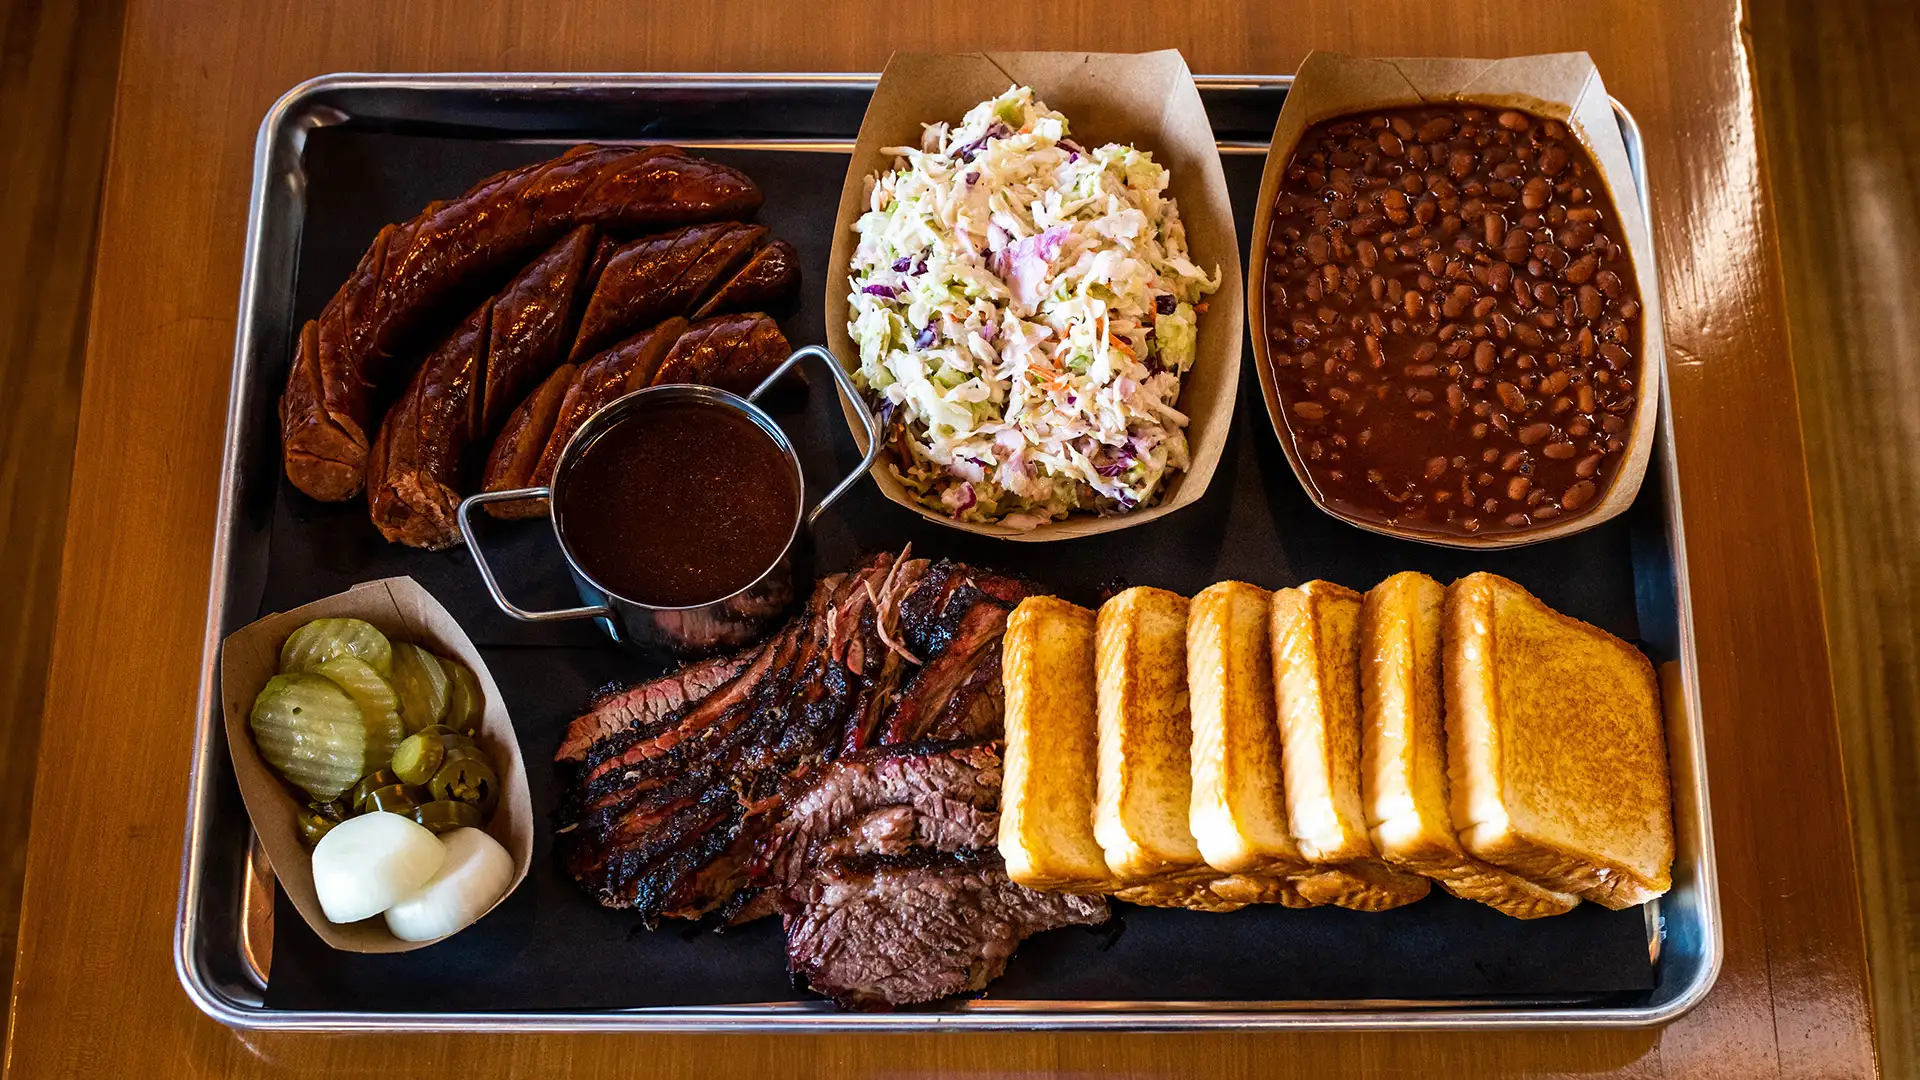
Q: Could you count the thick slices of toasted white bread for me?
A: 6